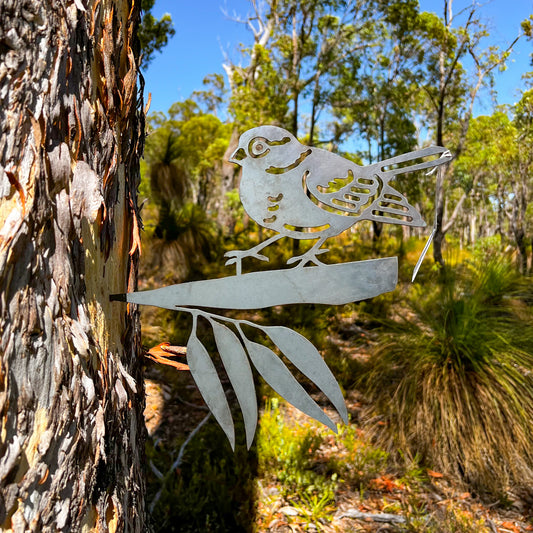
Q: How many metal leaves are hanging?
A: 4